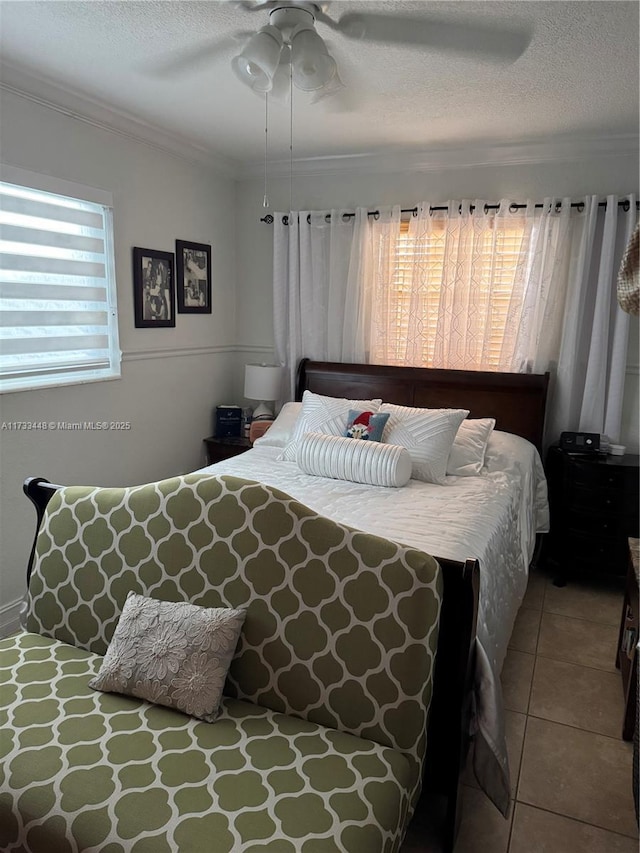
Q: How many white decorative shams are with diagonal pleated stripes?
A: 2